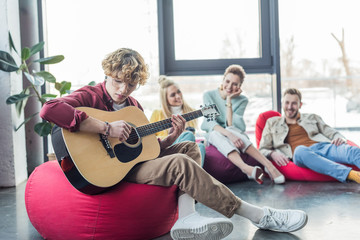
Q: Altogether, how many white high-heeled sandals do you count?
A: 2